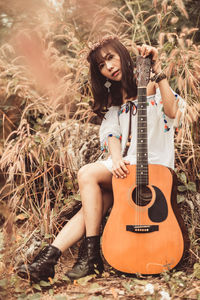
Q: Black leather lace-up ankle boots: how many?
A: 2